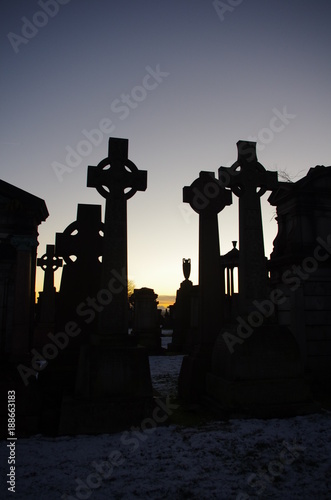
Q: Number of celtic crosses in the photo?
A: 5